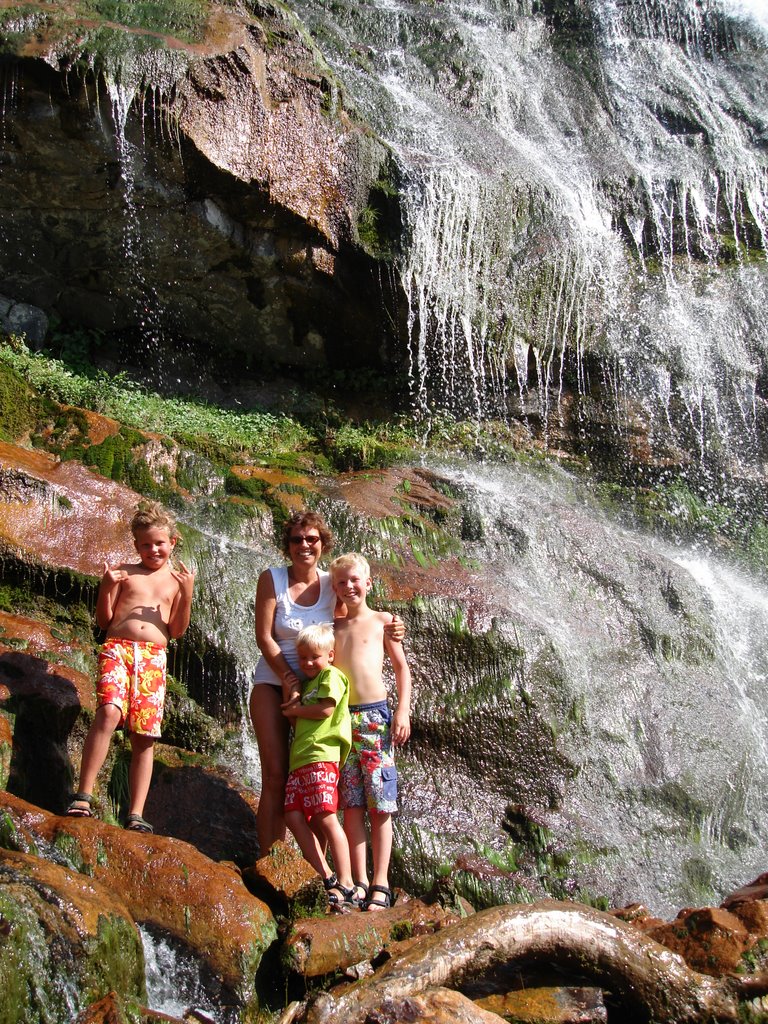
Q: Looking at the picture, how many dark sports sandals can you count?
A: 6